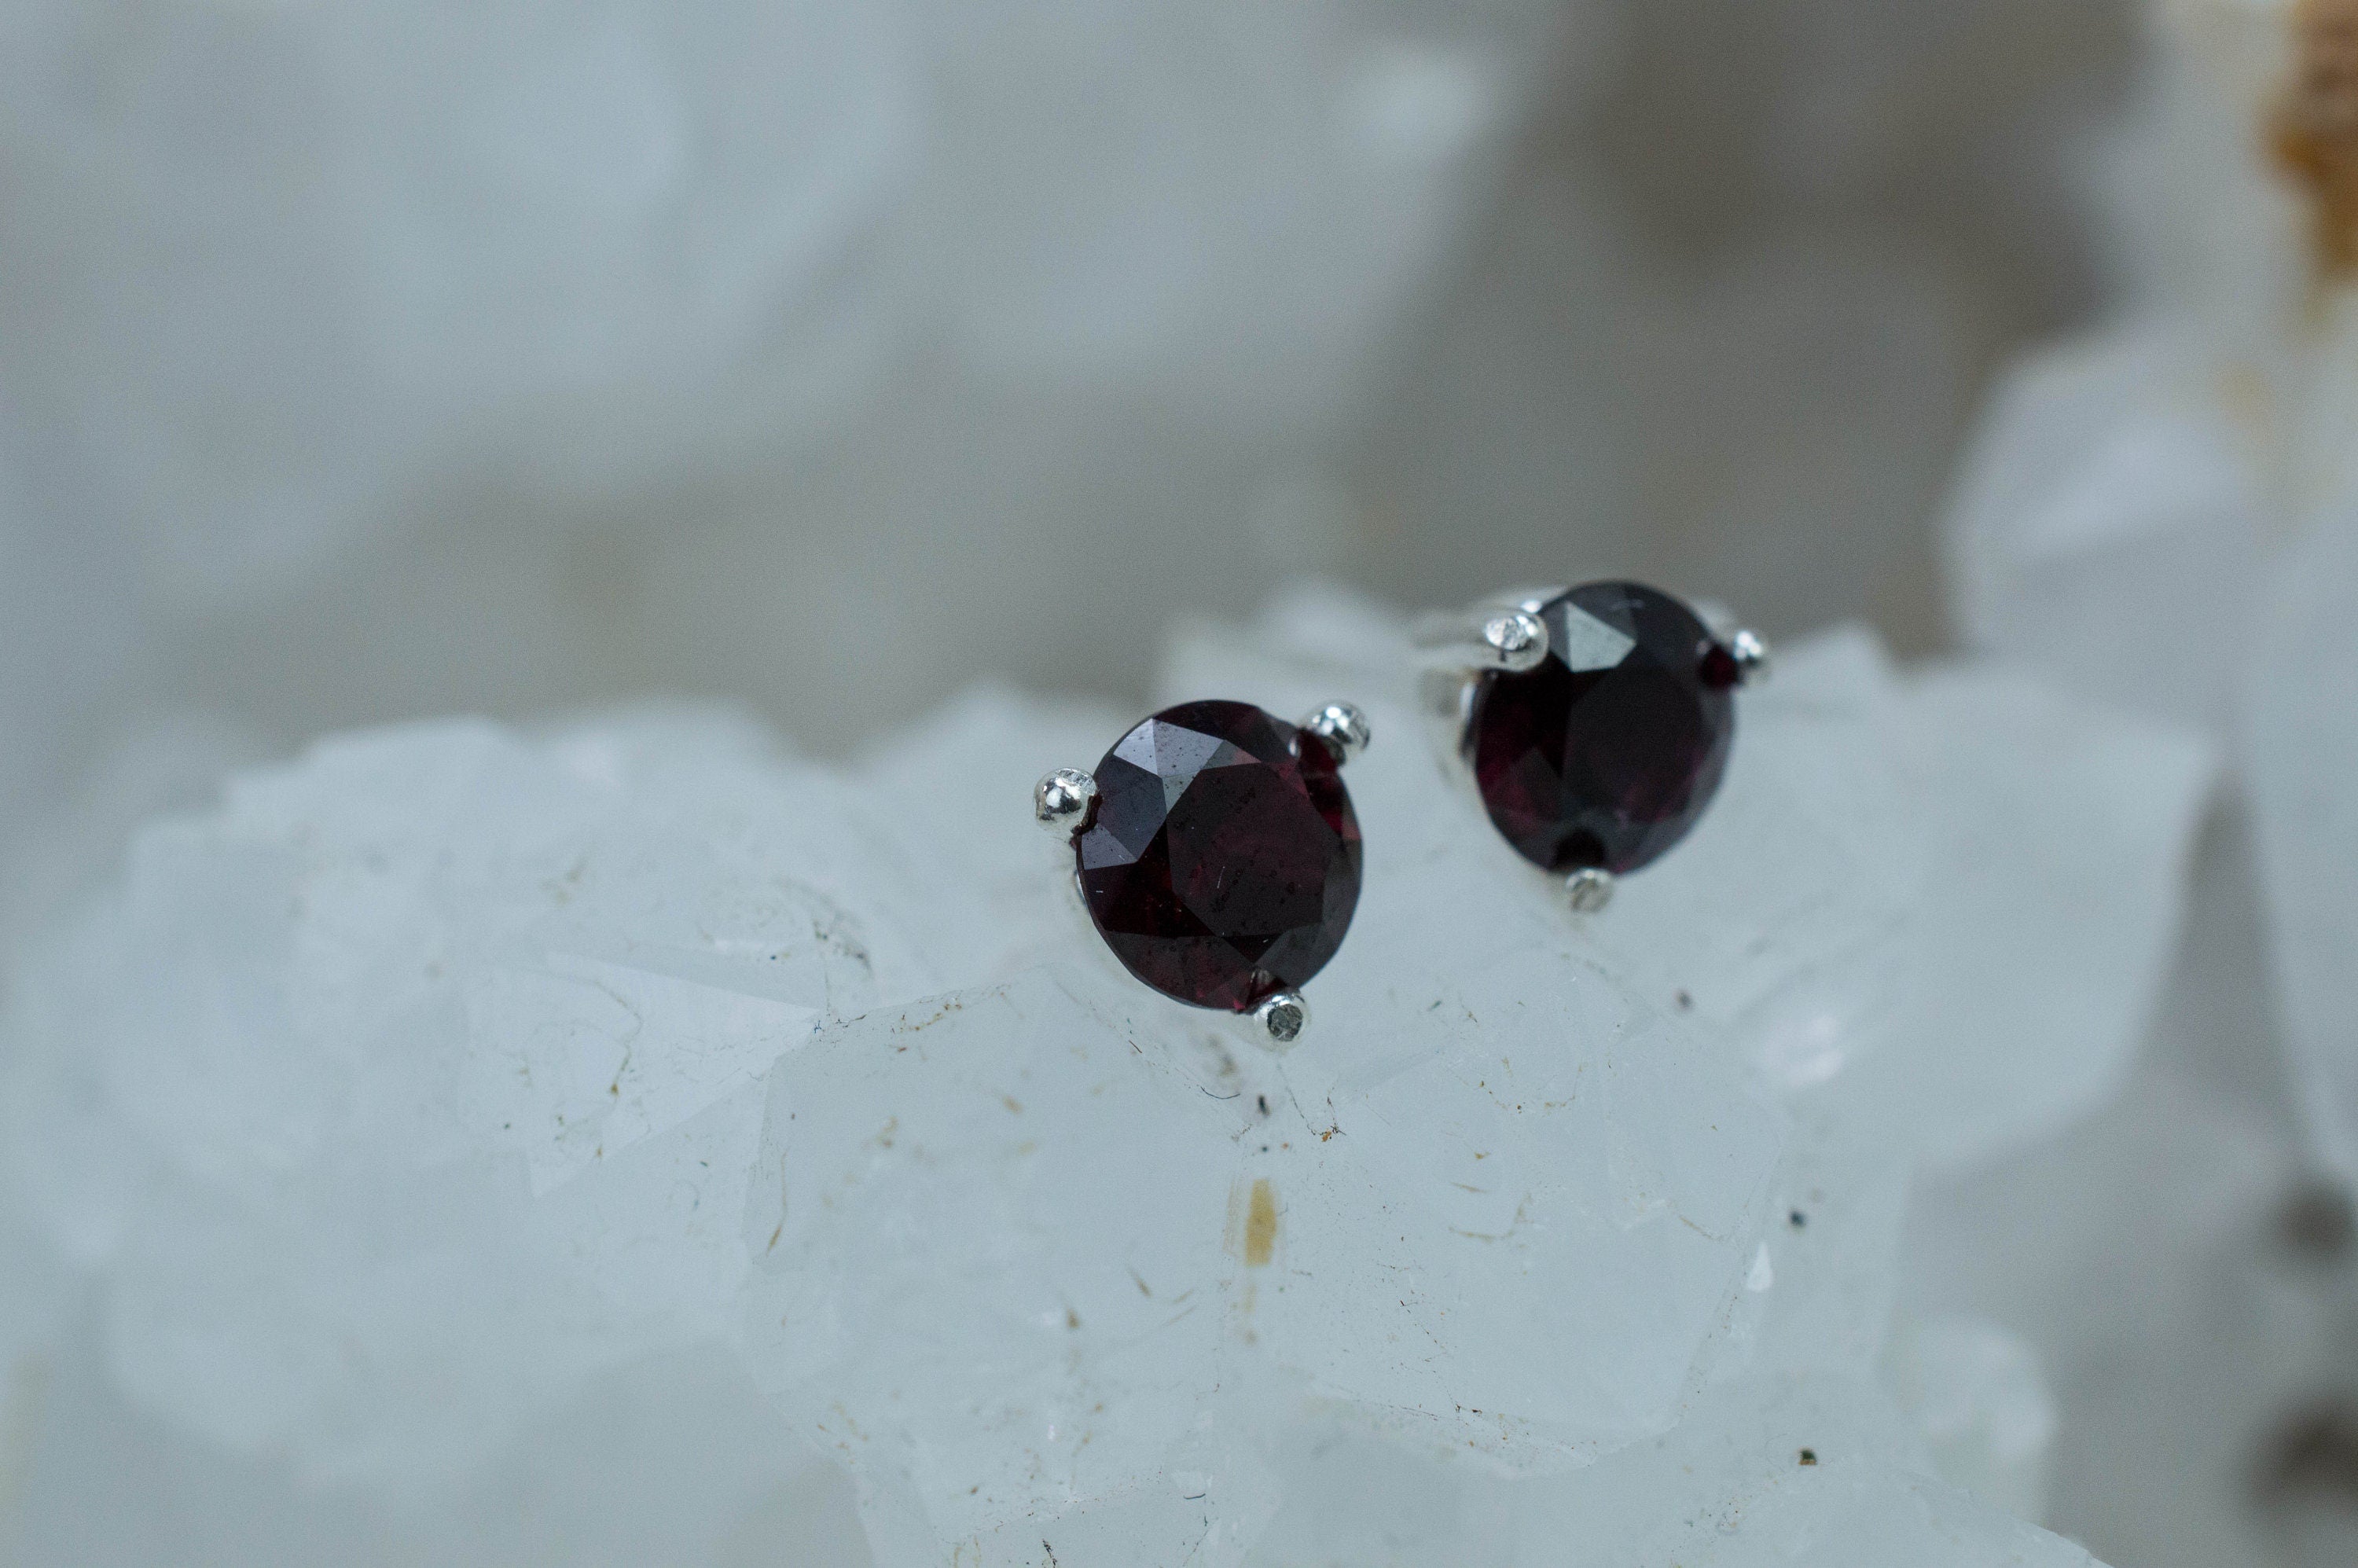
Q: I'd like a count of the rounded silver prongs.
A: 6